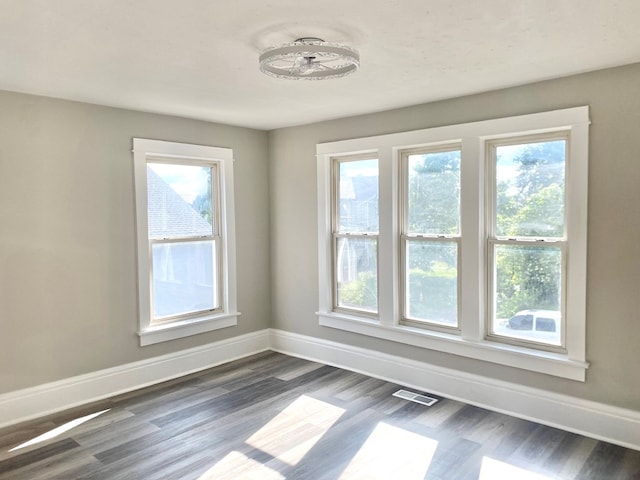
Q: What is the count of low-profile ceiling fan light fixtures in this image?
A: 1